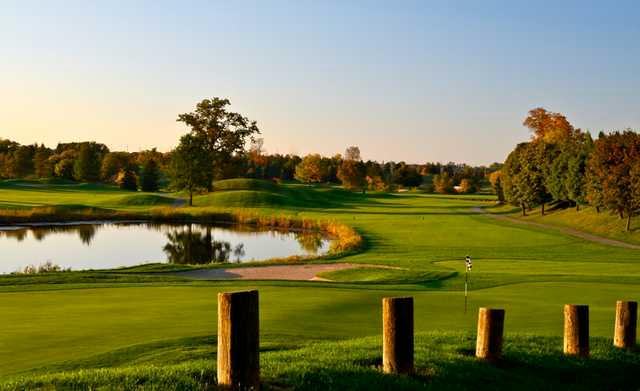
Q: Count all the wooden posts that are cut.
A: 5